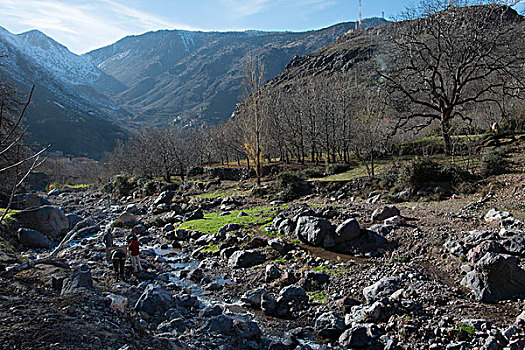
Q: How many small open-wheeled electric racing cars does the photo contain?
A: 0